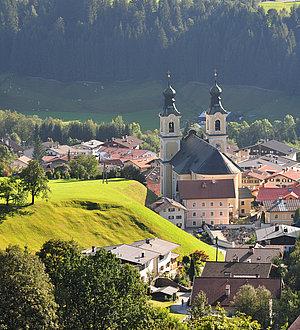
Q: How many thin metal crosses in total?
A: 2